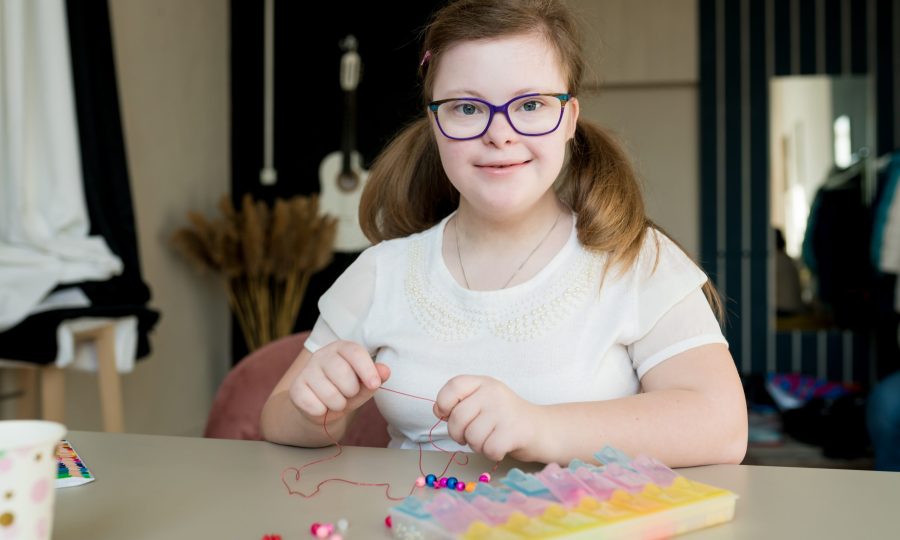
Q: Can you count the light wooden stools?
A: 1